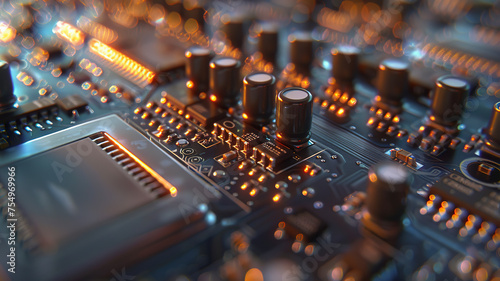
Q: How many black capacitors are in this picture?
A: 13